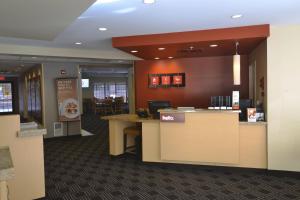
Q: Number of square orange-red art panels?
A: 3